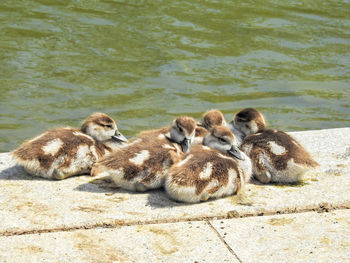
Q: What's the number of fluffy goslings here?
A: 5